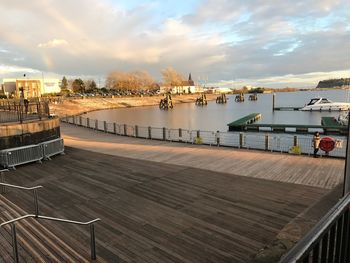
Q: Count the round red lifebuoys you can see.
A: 1